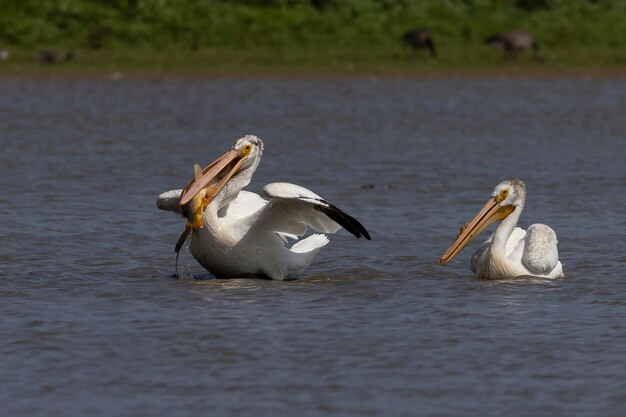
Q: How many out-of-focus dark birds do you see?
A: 2